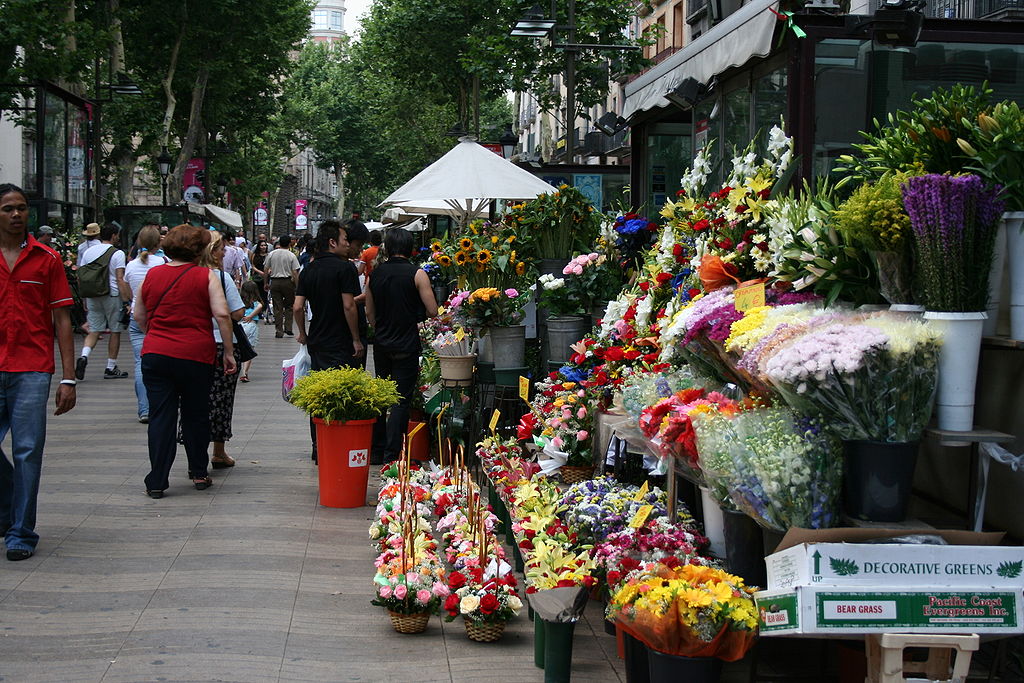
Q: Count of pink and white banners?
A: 3